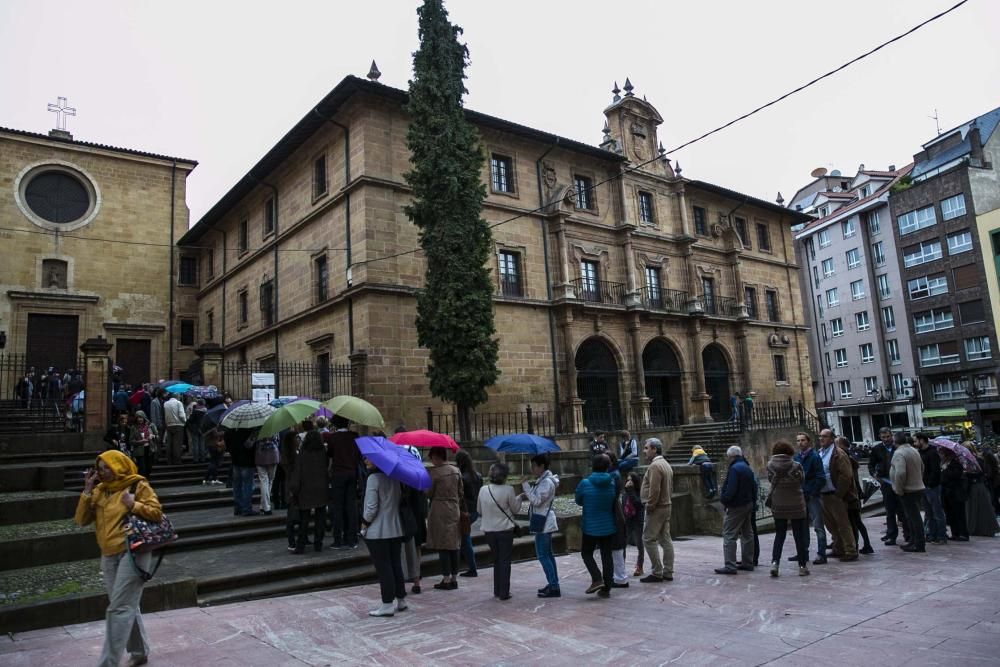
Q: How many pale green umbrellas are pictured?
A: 2